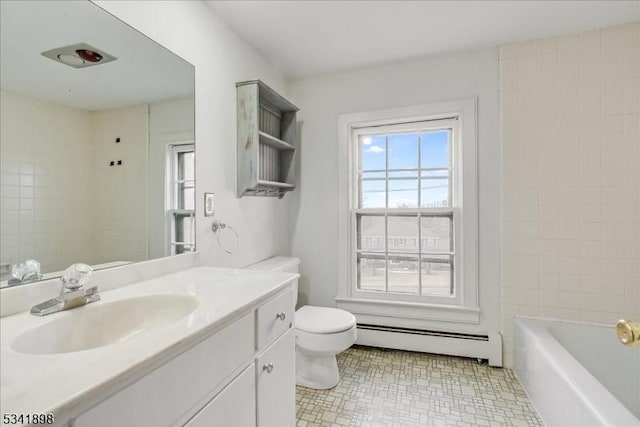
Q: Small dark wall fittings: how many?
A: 3